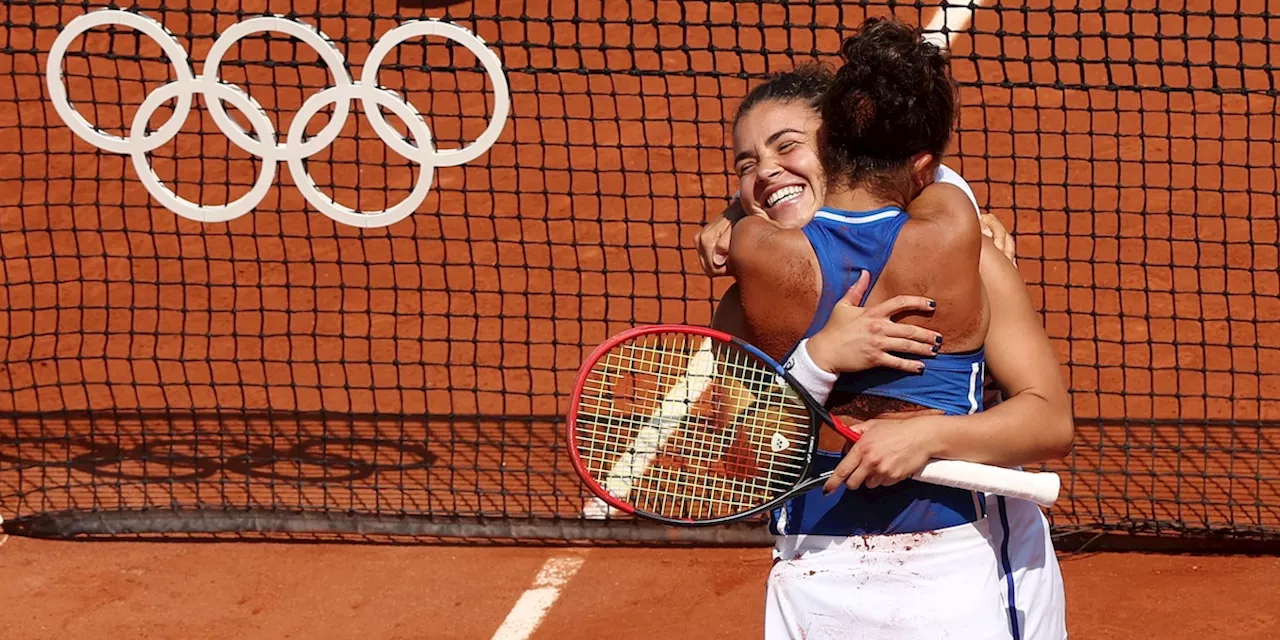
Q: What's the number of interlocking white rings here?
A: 5